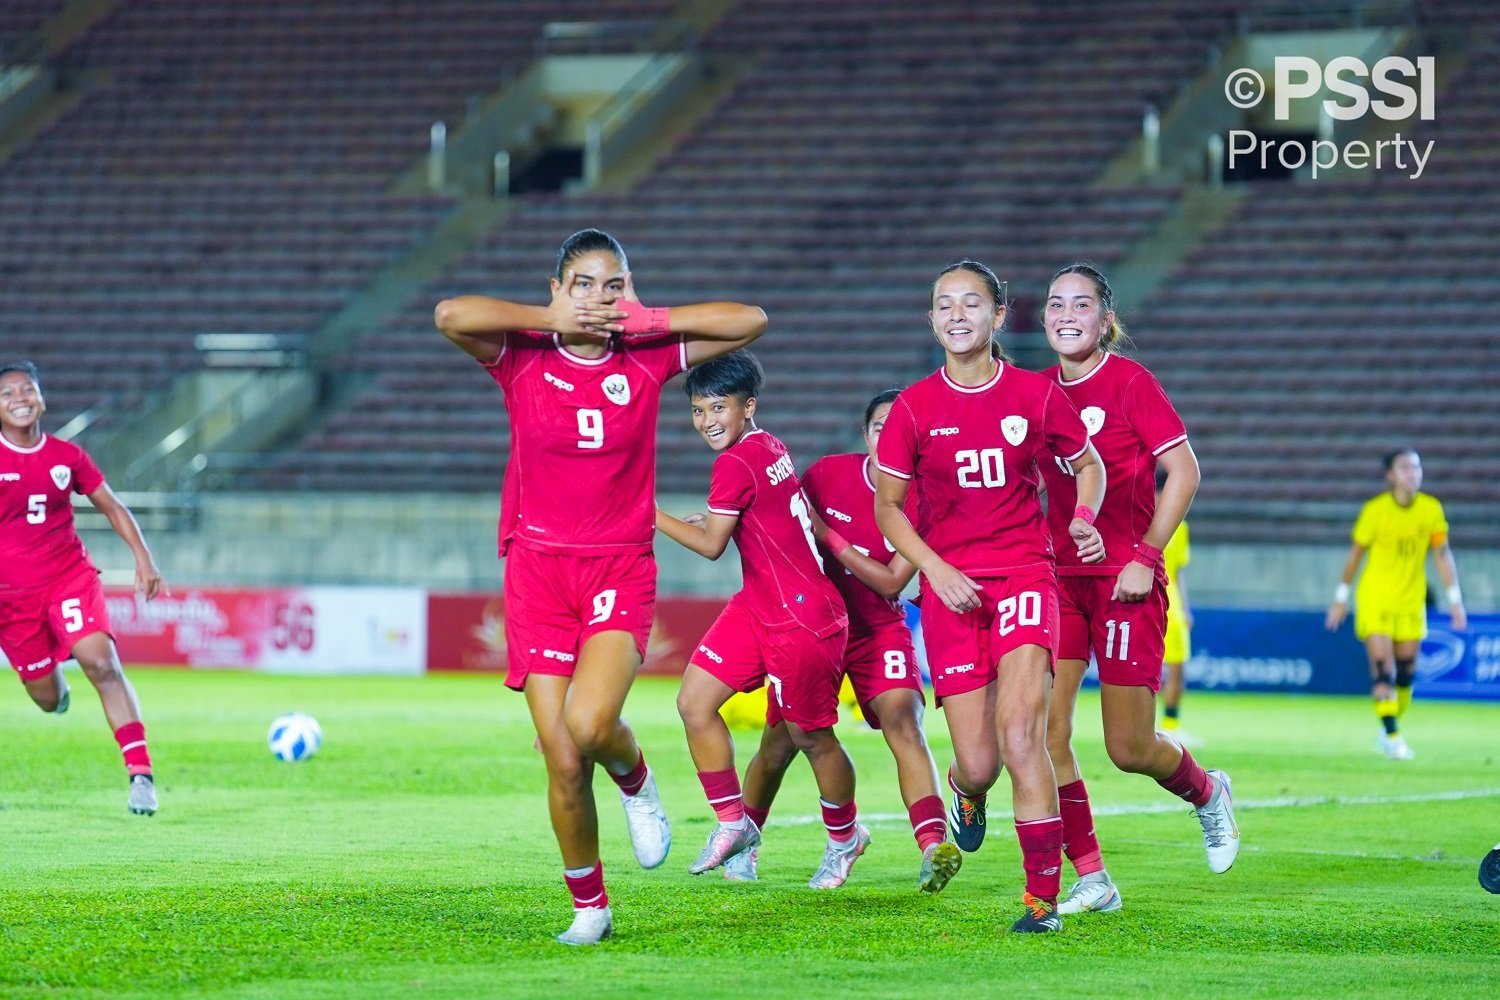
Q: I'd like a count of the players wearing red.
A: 6